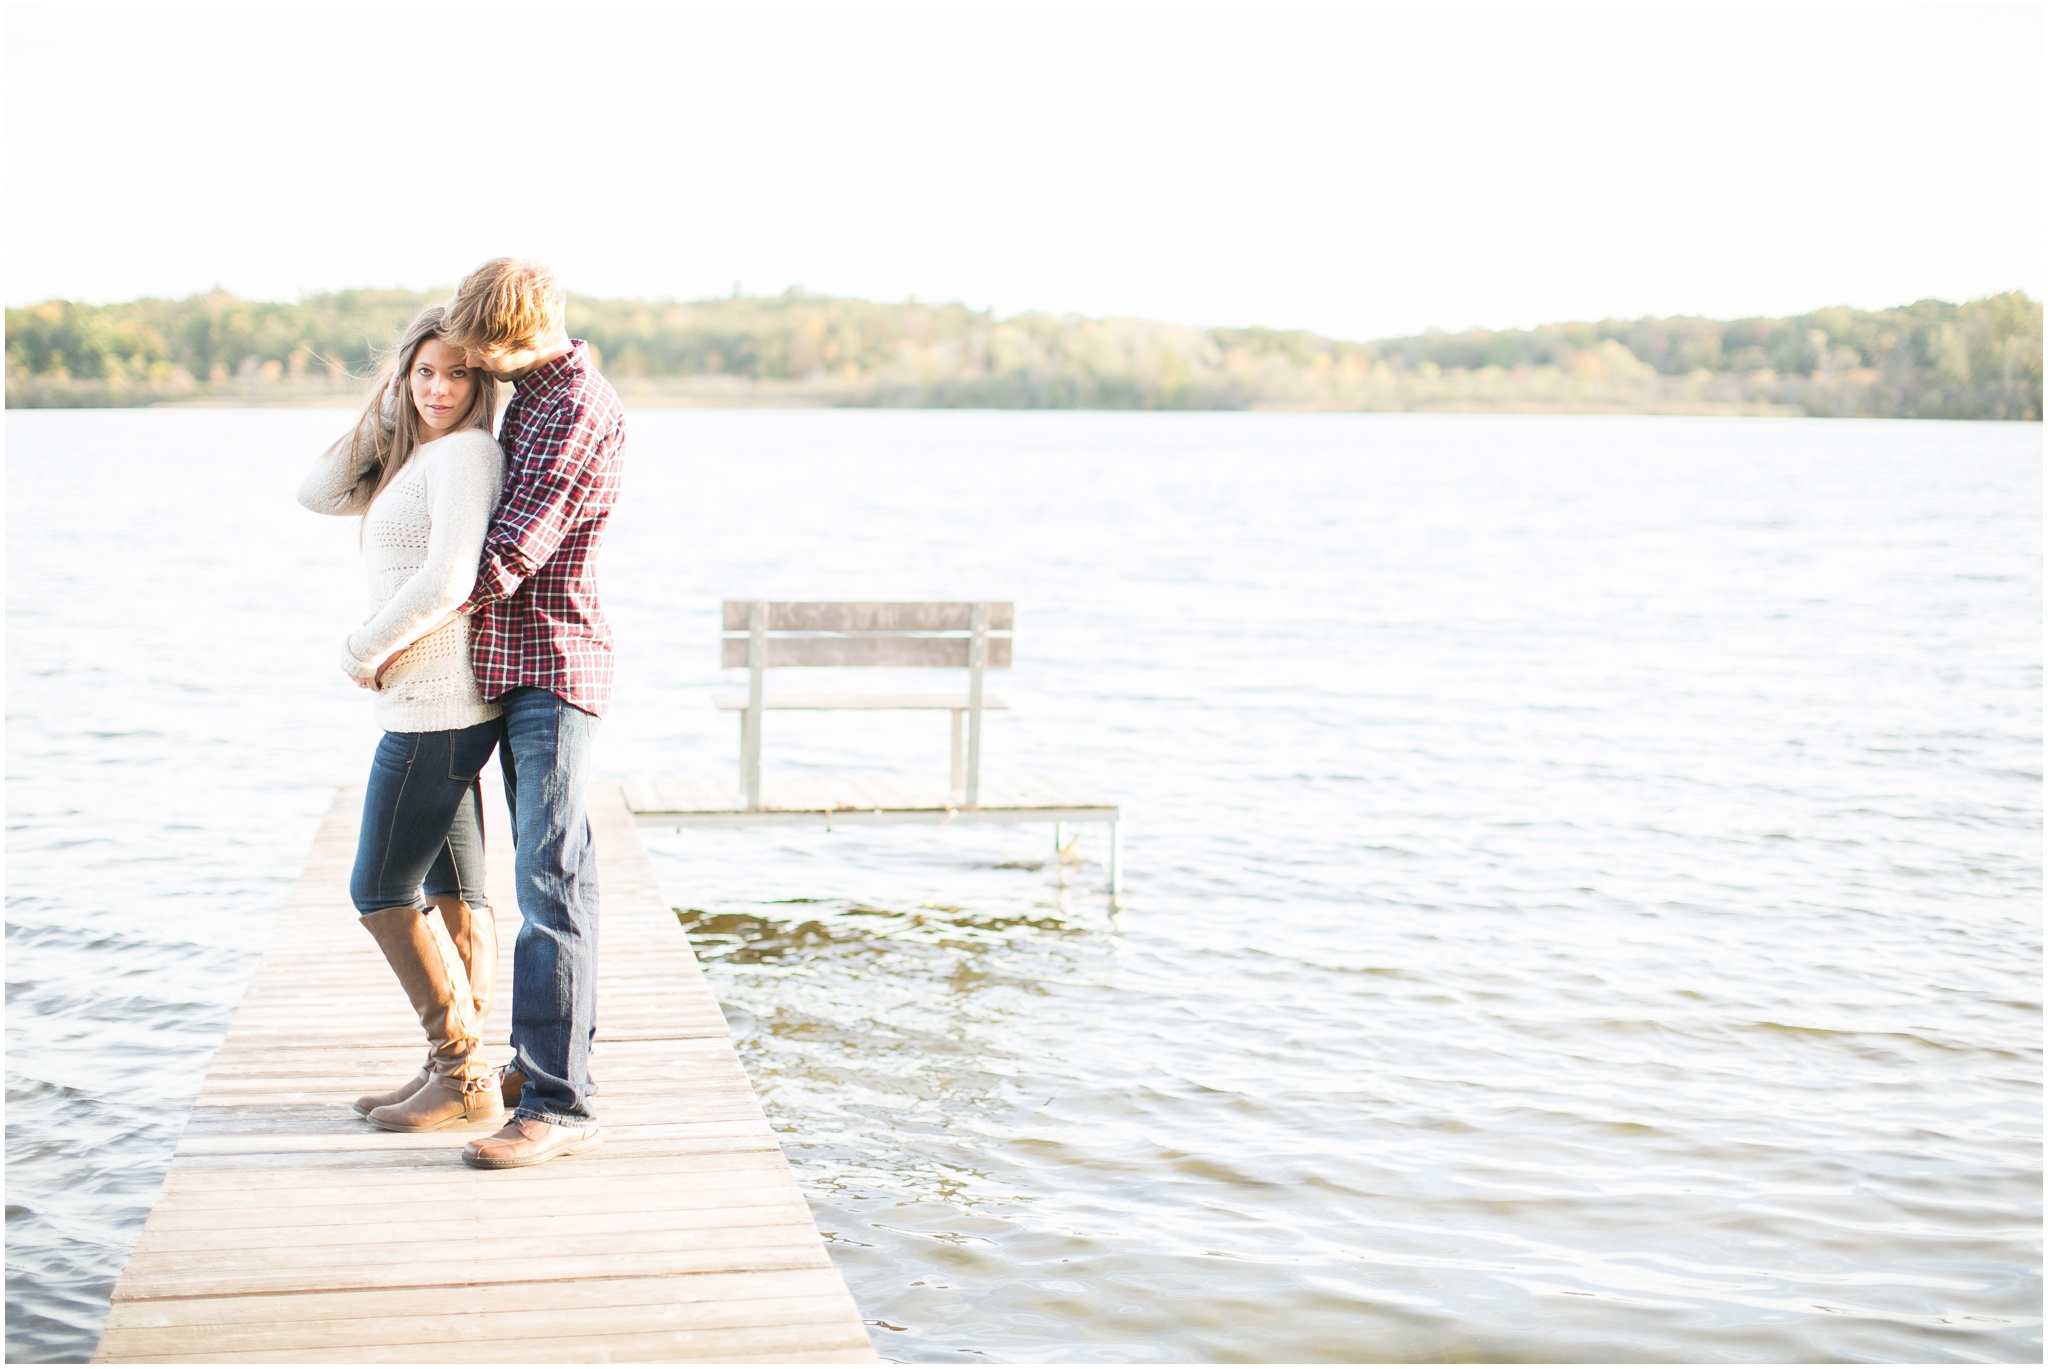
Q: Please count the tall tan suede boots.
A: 2